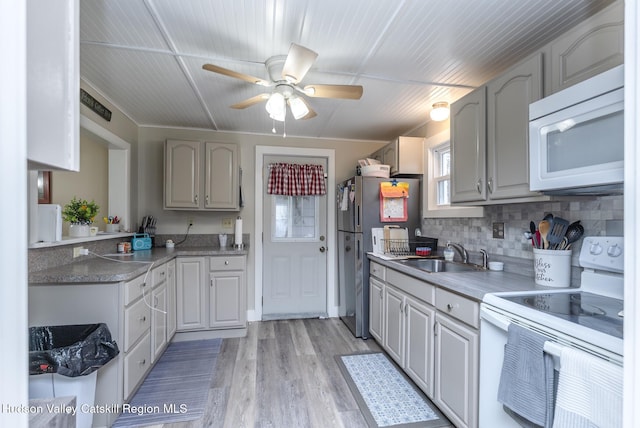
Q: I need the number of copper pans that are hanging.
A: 0